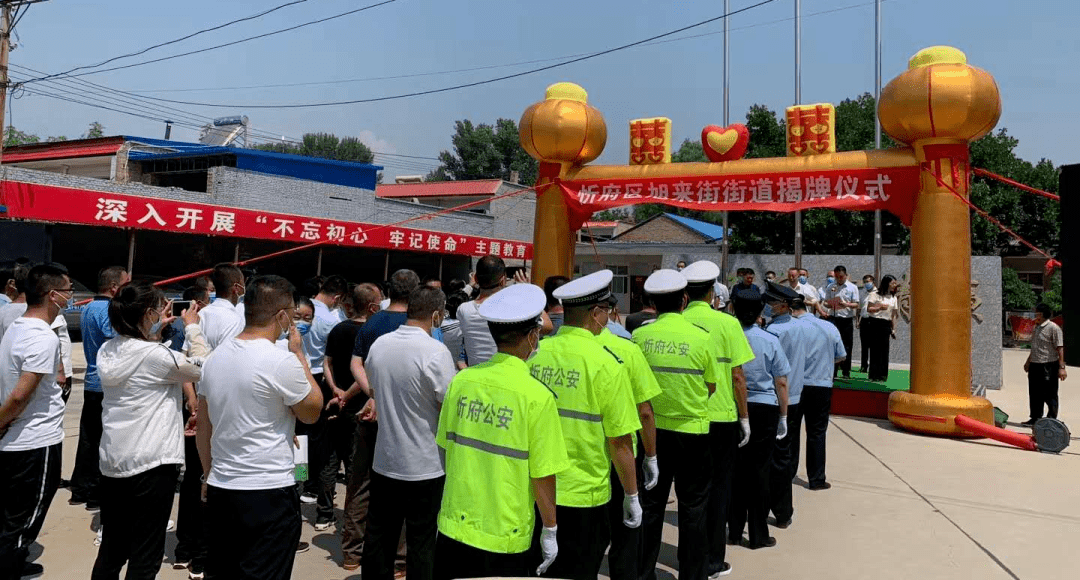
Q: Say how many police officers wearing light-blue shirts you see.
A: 3